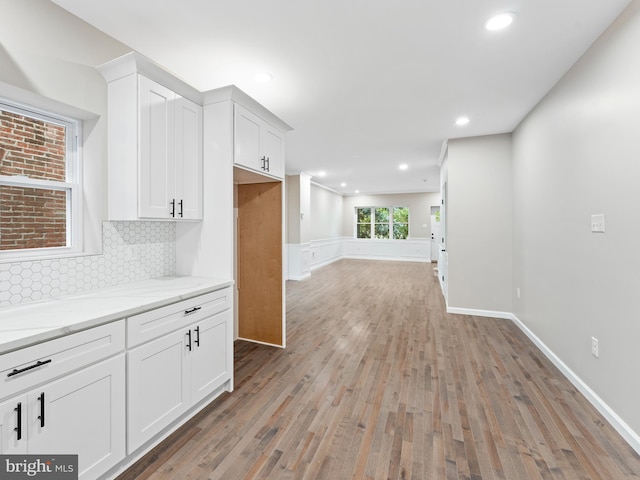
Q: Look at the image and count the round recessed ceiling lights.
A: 7